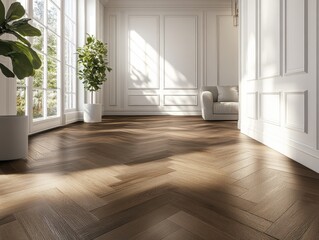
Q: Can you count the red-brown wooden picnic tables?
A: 0